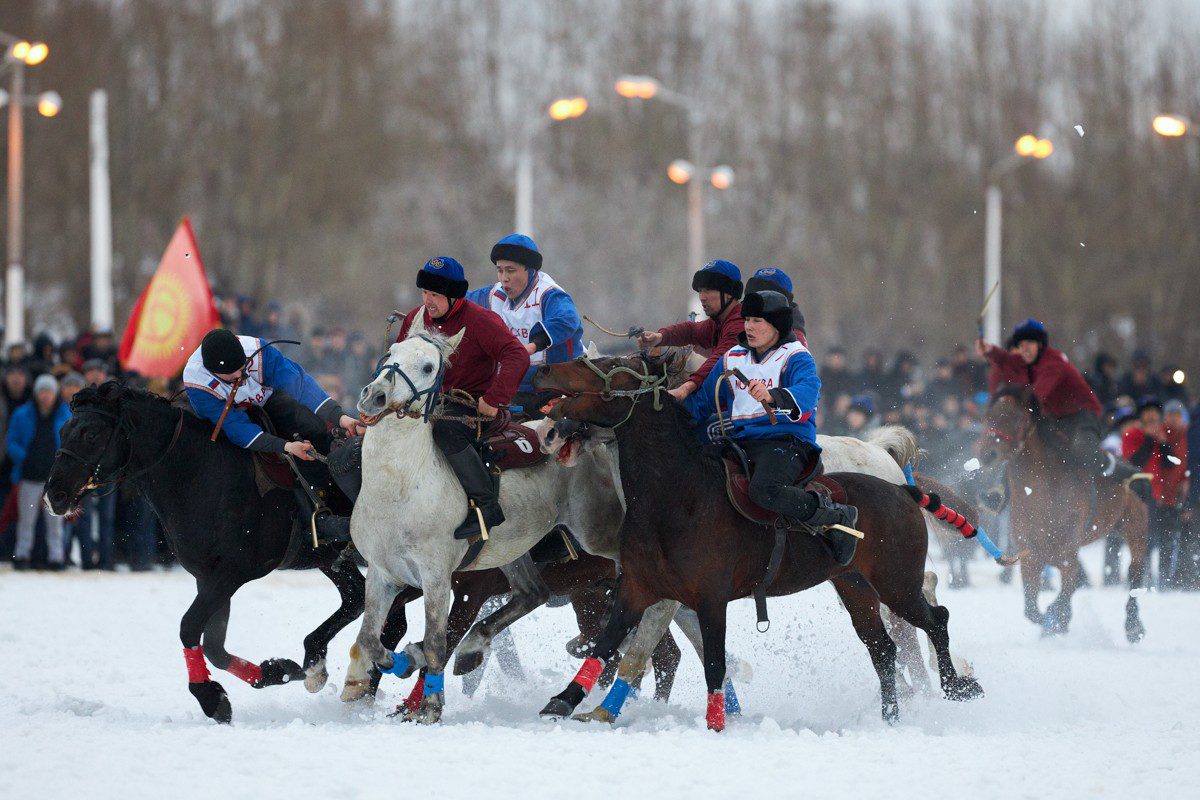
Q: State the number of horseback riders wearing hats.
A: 7